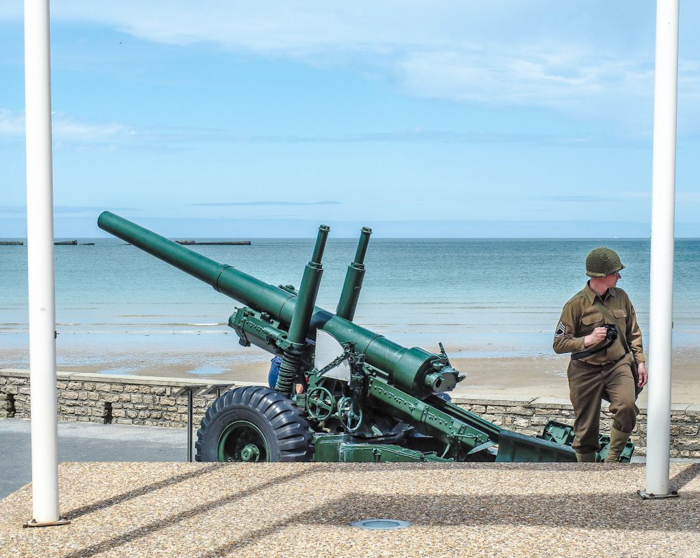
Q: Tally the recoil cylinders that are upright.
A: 2